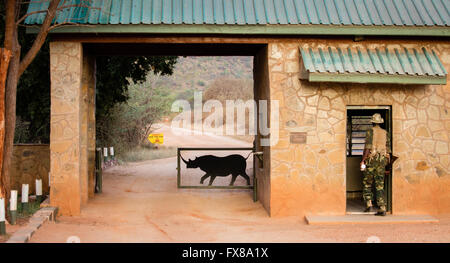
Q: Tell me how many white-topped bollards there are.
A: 6